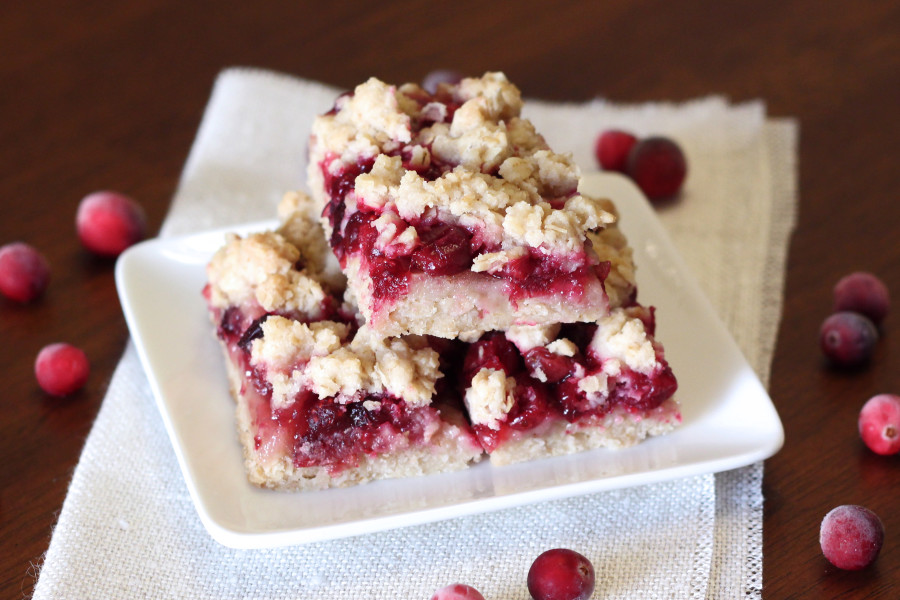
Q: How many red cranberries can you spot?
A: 11